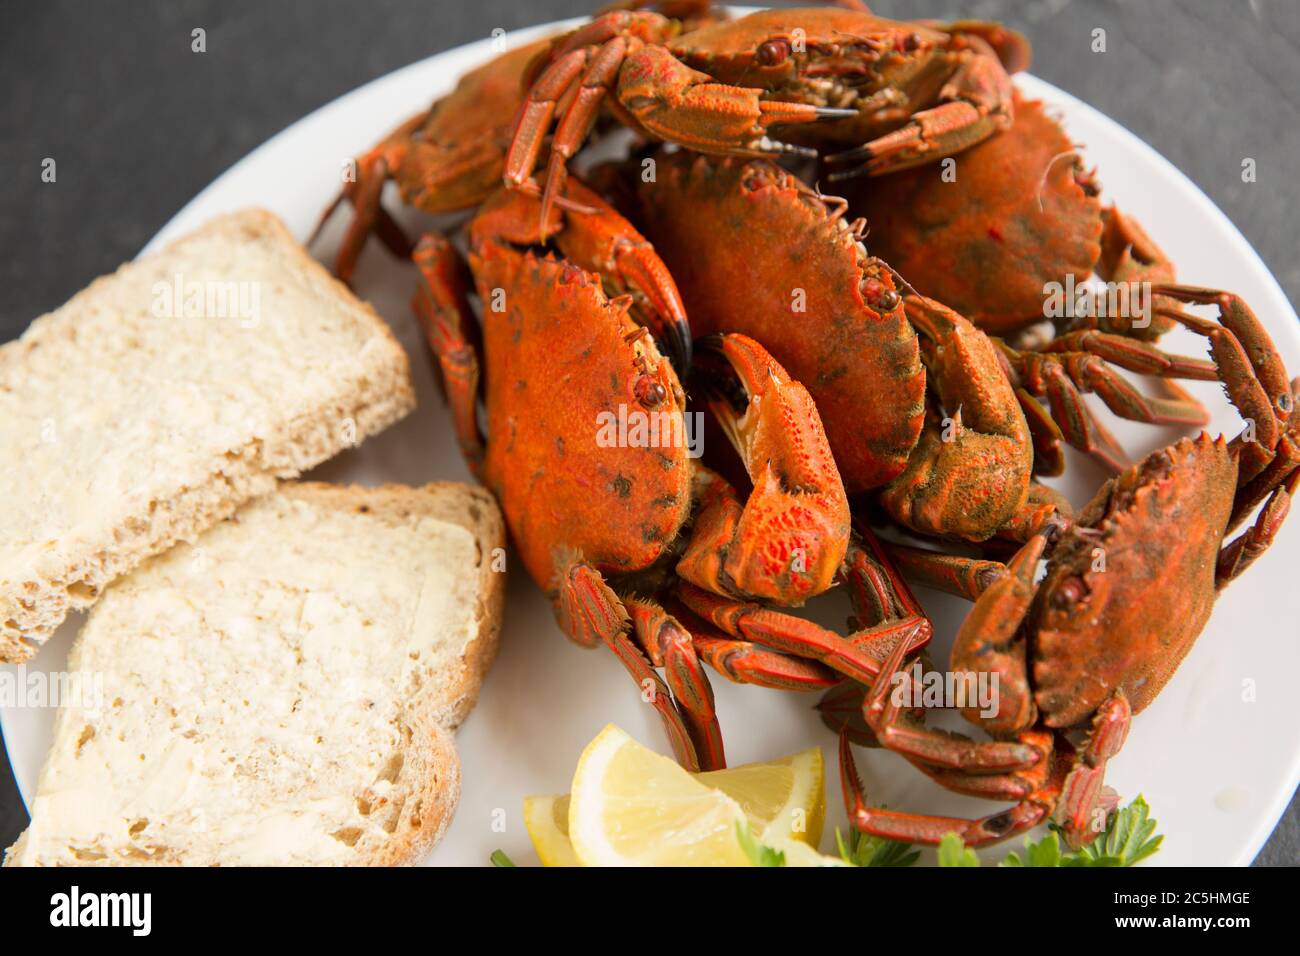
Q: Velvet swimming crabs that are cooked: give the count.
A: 6